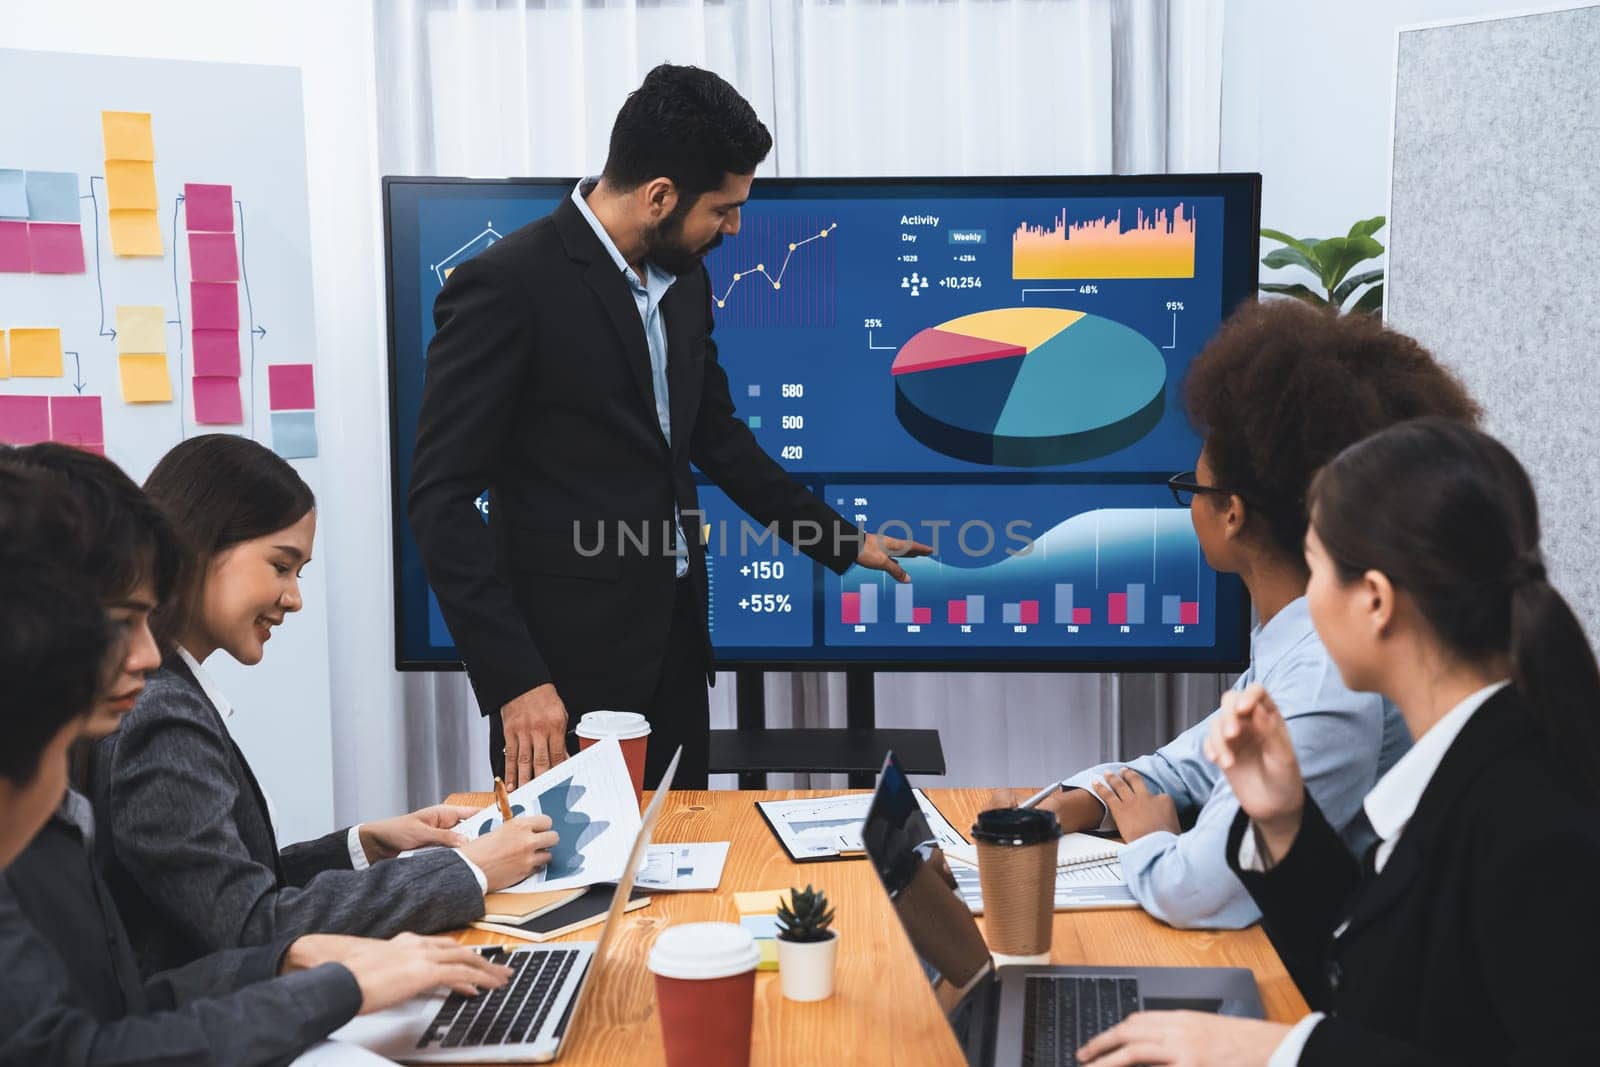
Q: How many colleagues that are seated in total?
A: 5